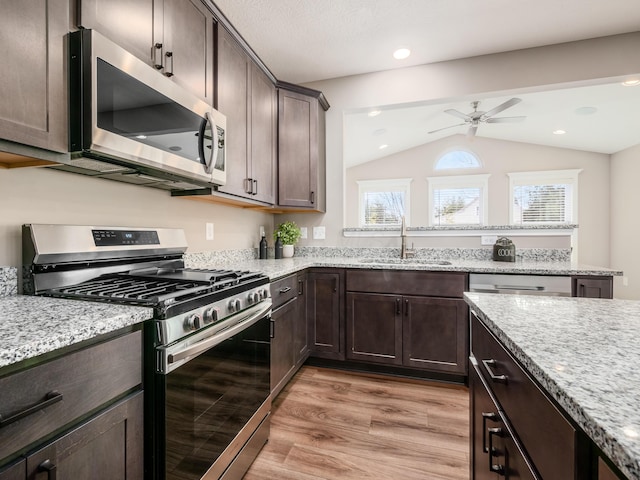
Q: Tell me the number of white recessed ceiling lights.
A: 5